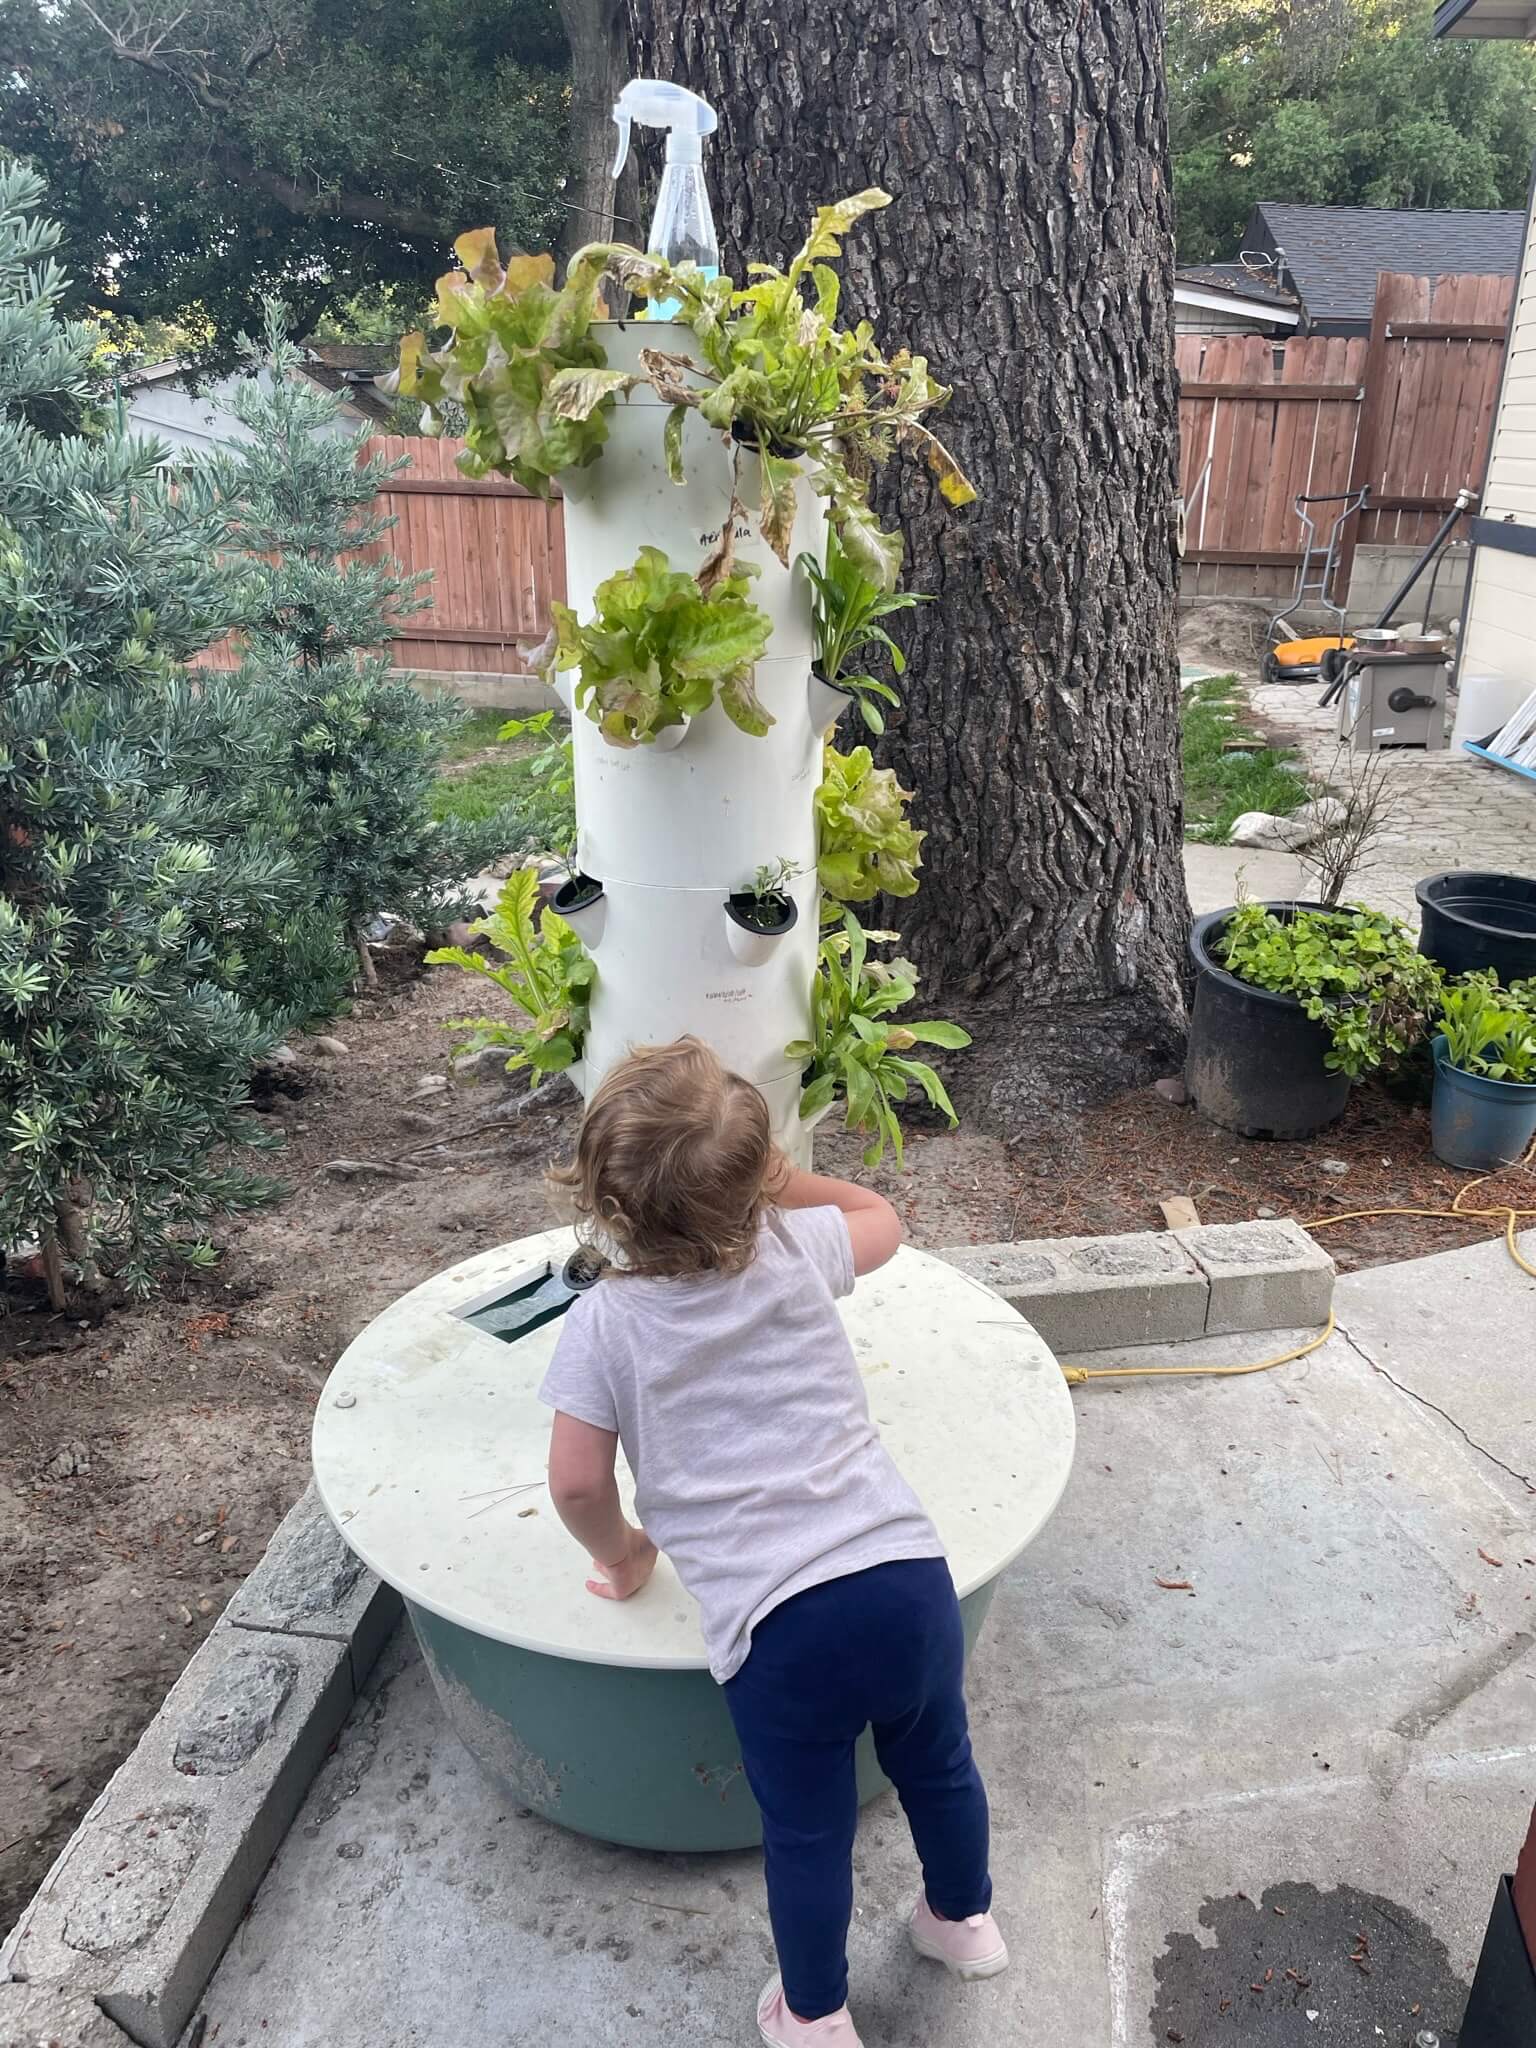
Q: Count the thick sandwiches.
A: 0